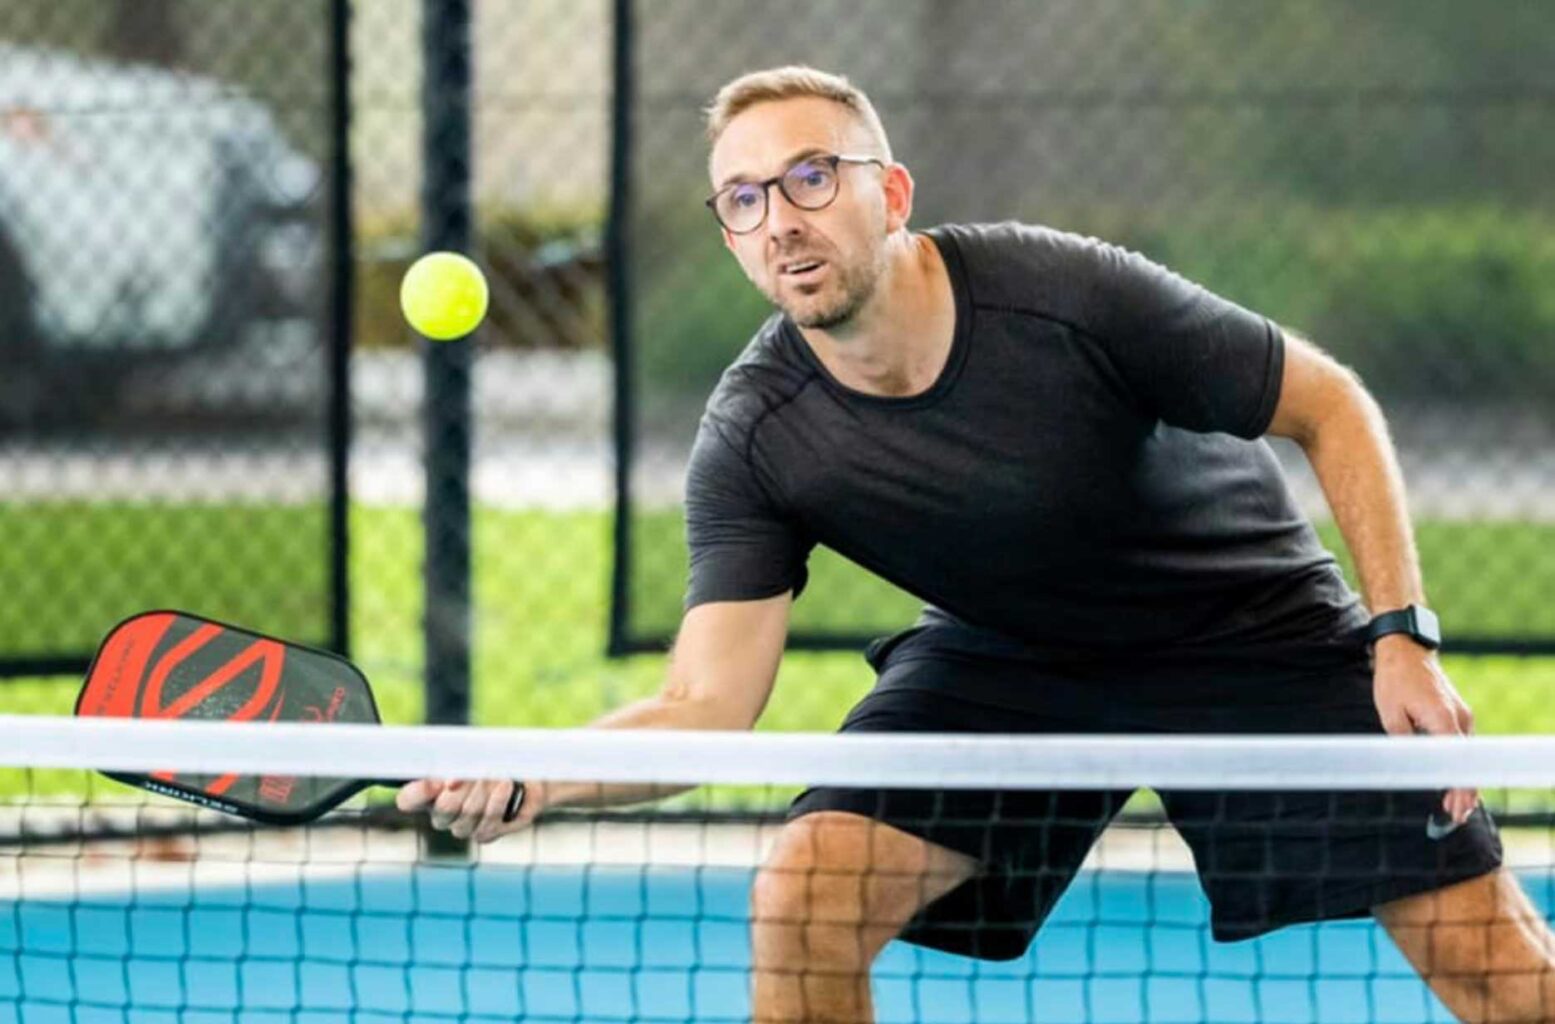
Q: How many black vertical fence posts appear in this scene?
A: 3